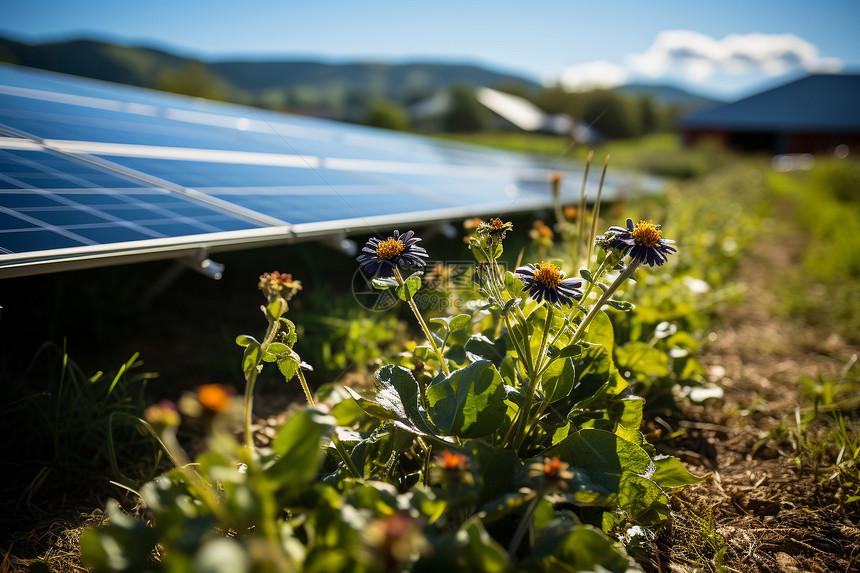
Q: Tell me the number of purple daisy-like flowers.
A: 3